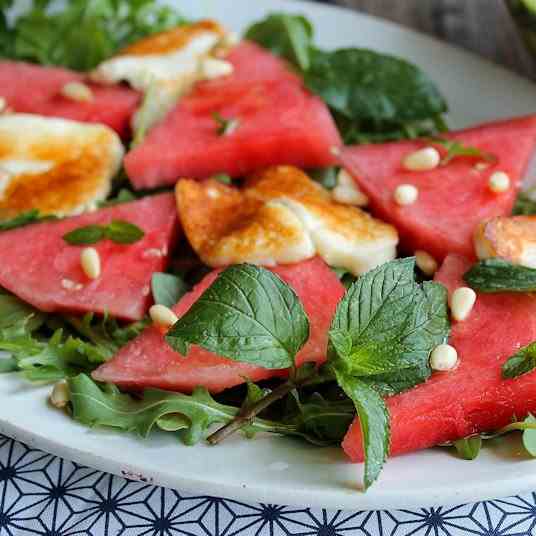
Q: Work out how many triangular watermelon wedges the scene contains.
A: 6